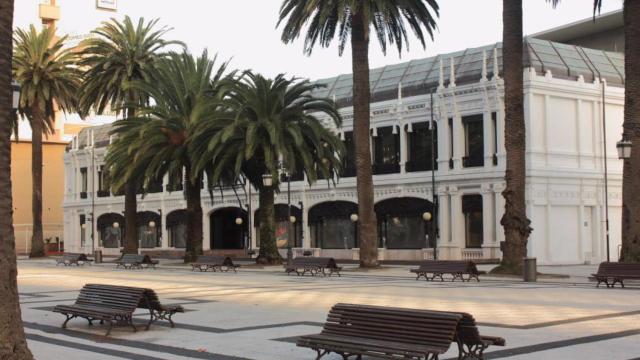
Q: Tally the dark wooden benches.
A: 8